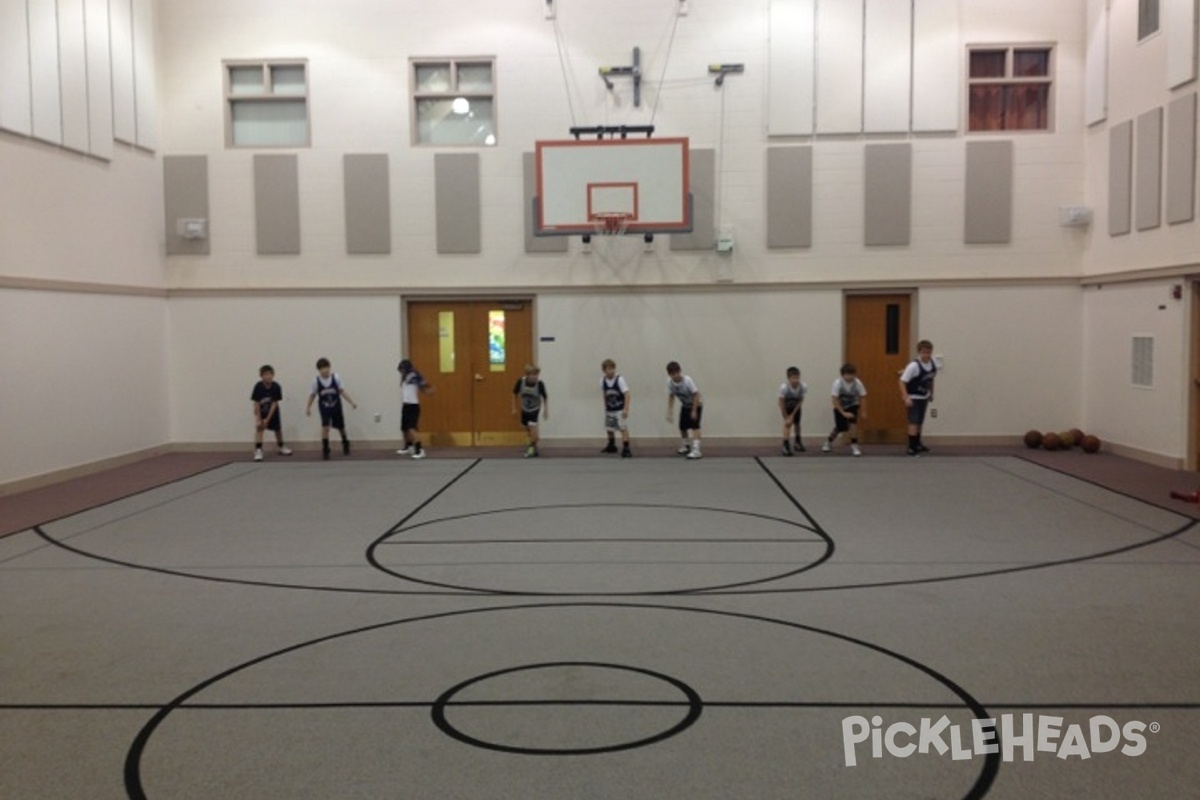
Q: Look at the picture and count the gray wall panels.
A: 12